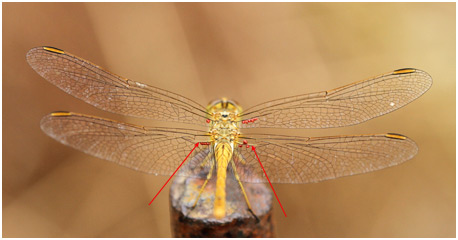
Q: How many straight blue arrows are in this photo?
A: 0